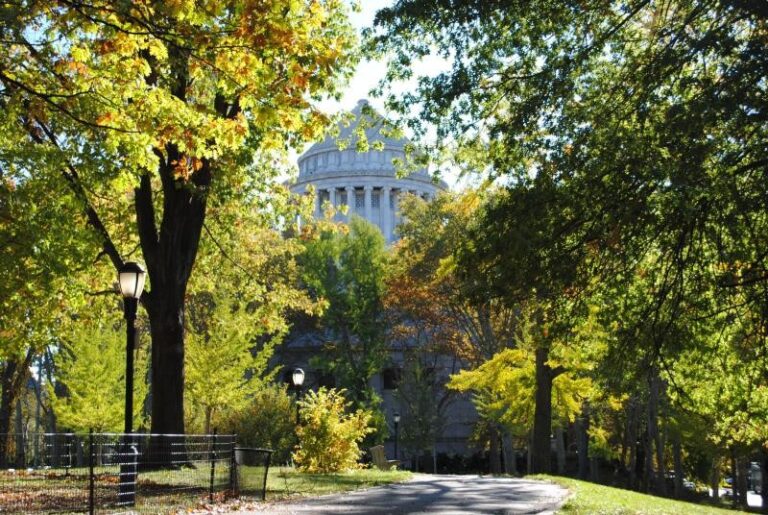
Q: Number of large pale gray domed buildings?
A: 1